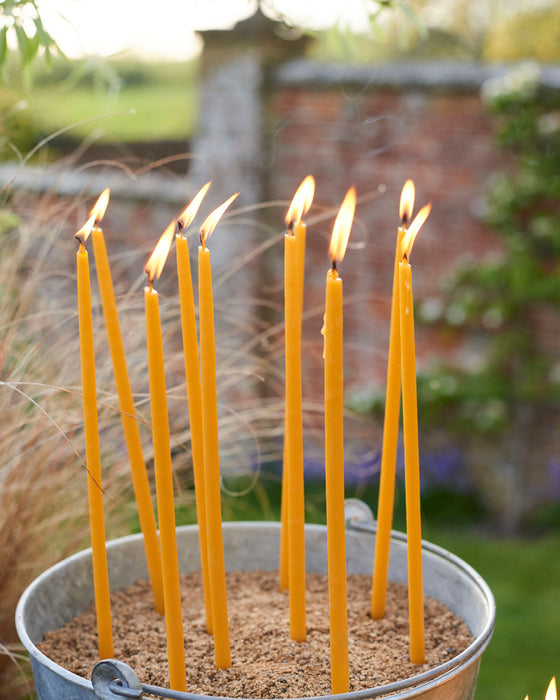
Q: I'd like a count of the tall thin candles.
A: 10